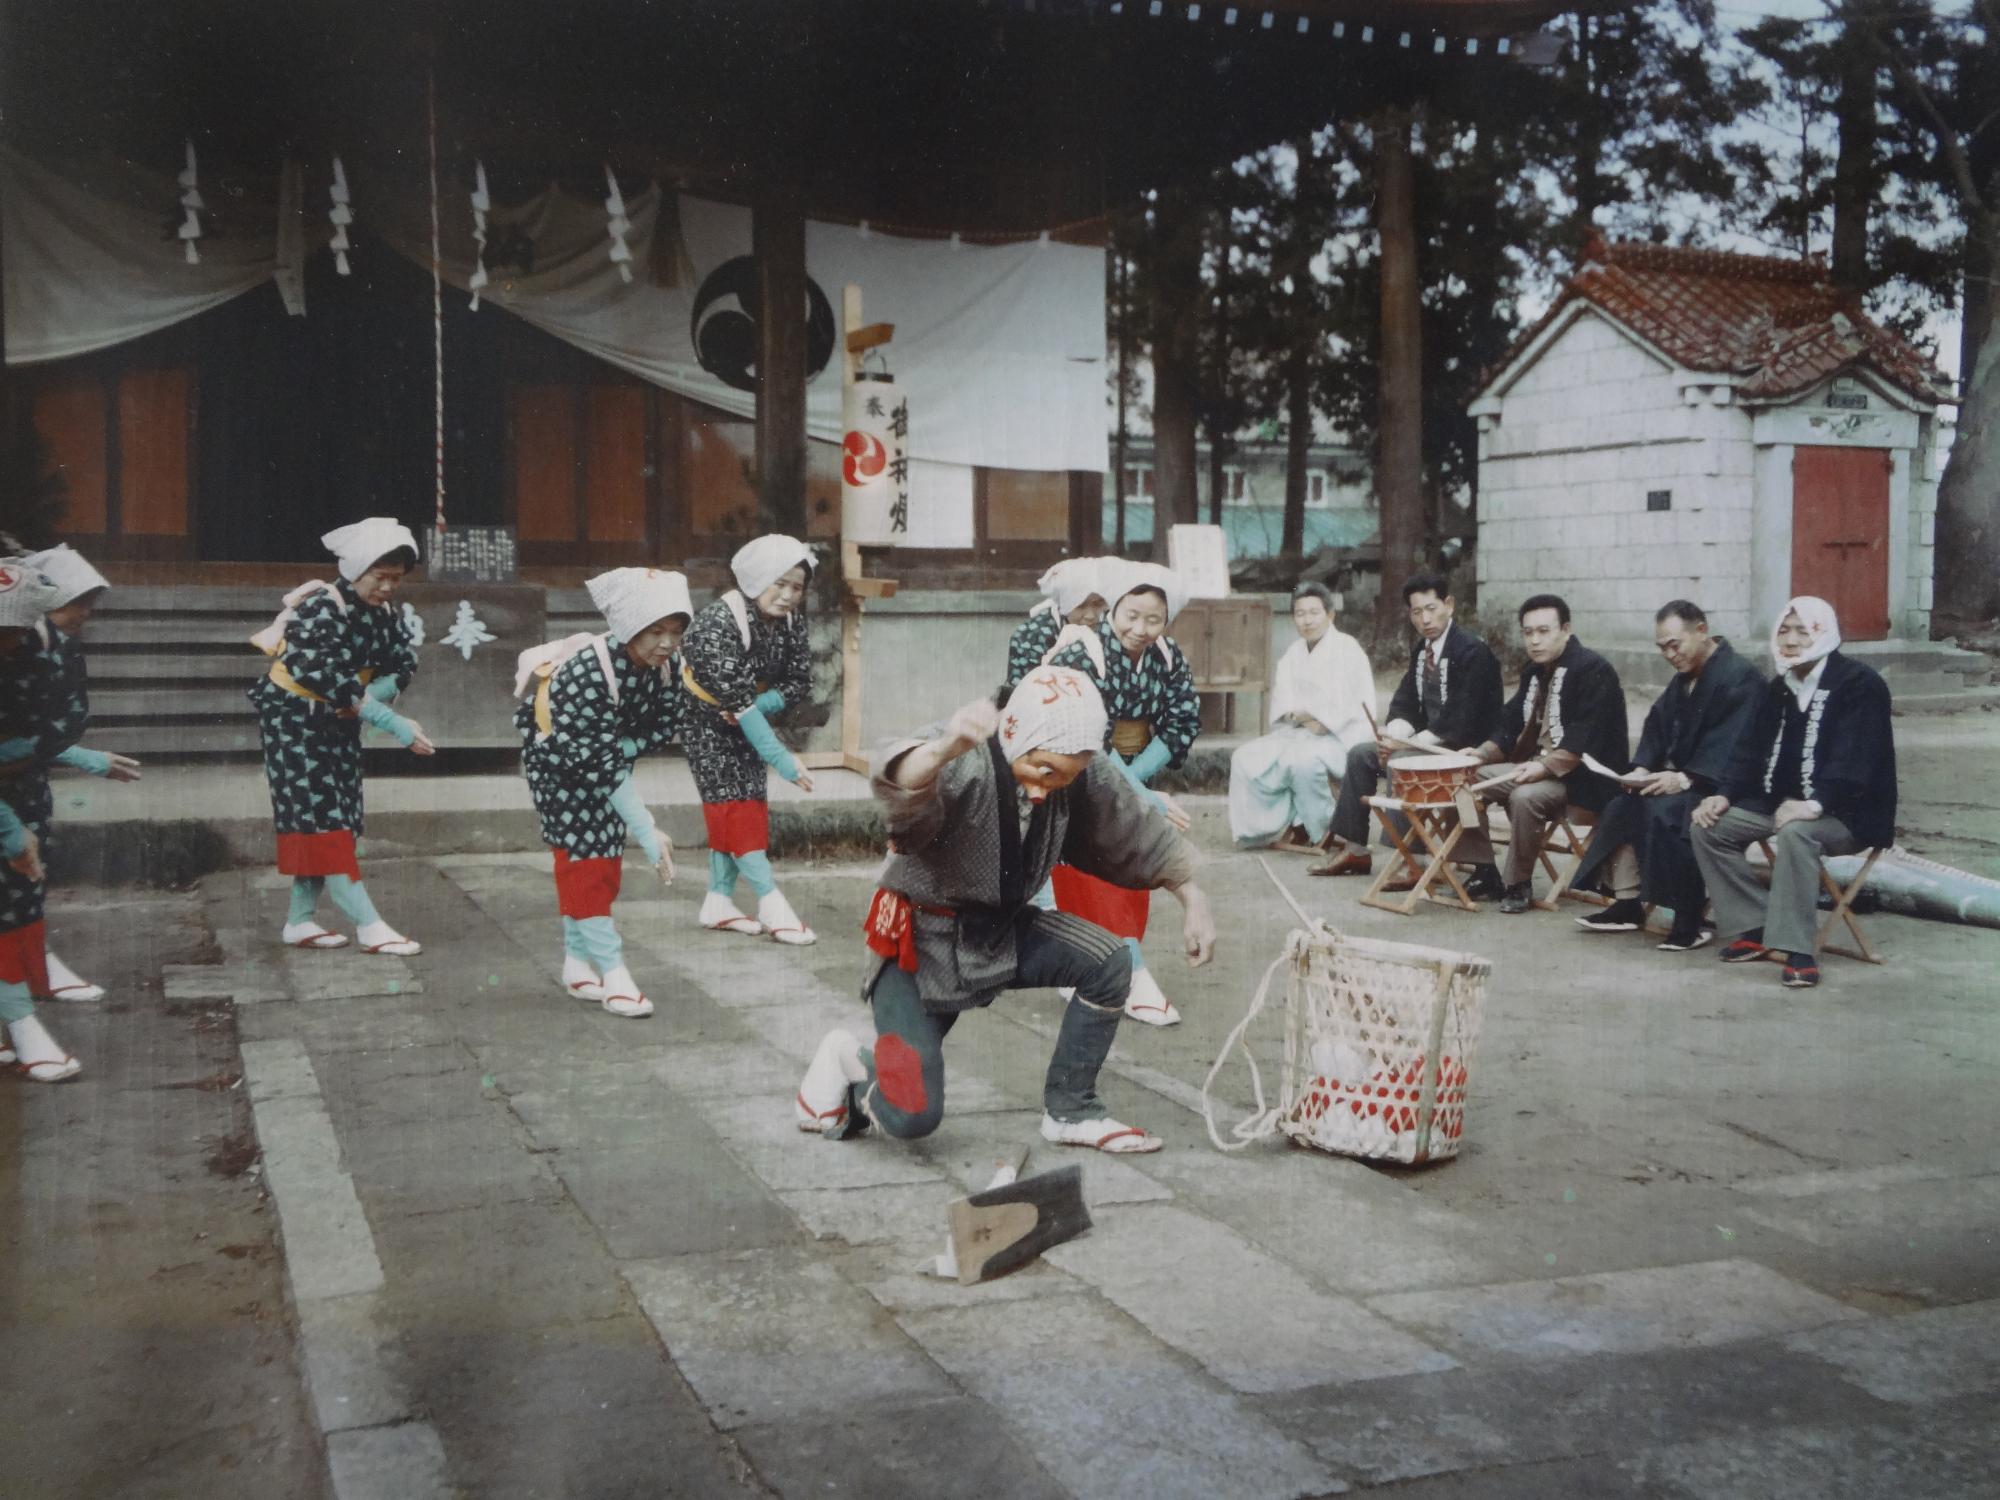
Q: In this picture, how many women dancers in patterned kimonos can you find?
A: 7